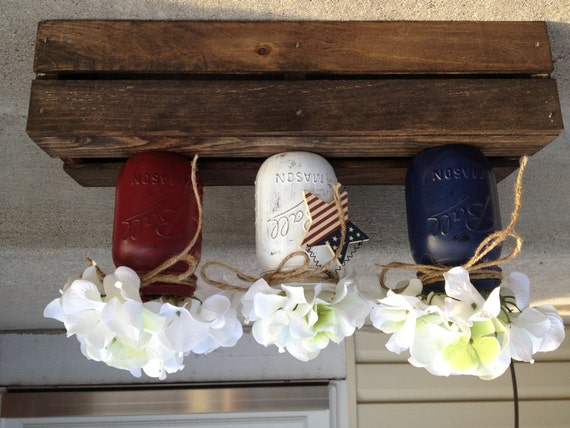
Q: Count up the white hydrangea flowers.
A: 3